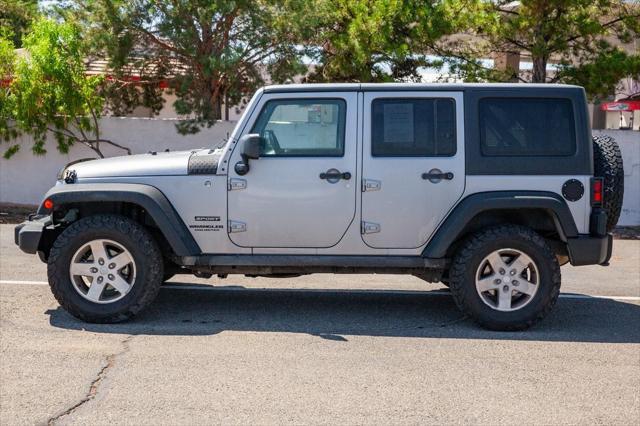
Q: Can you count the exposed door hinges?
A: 4